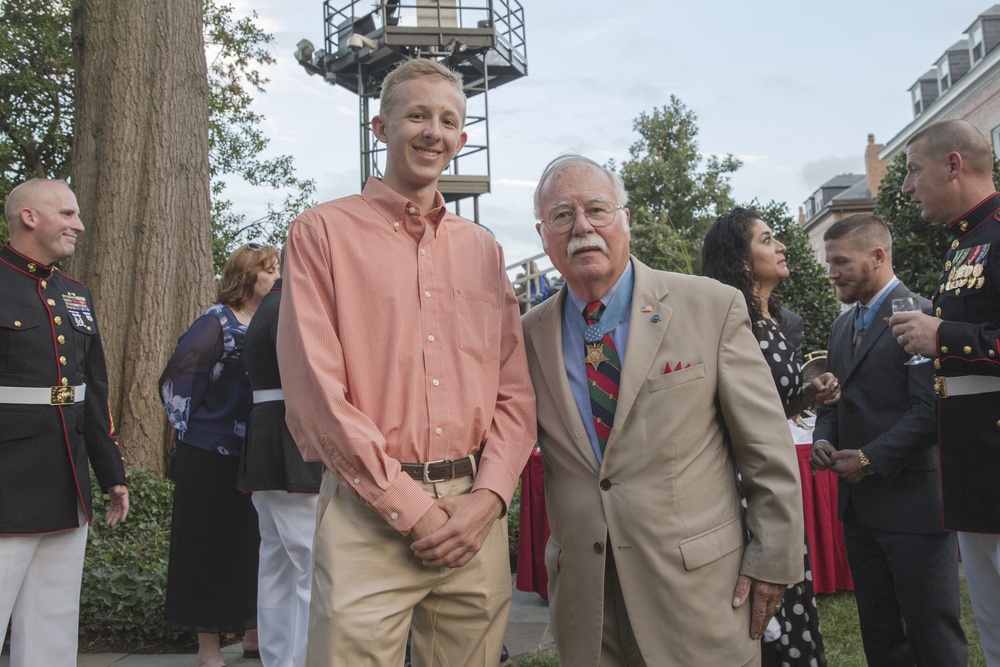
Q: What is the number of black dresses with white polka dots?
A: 1